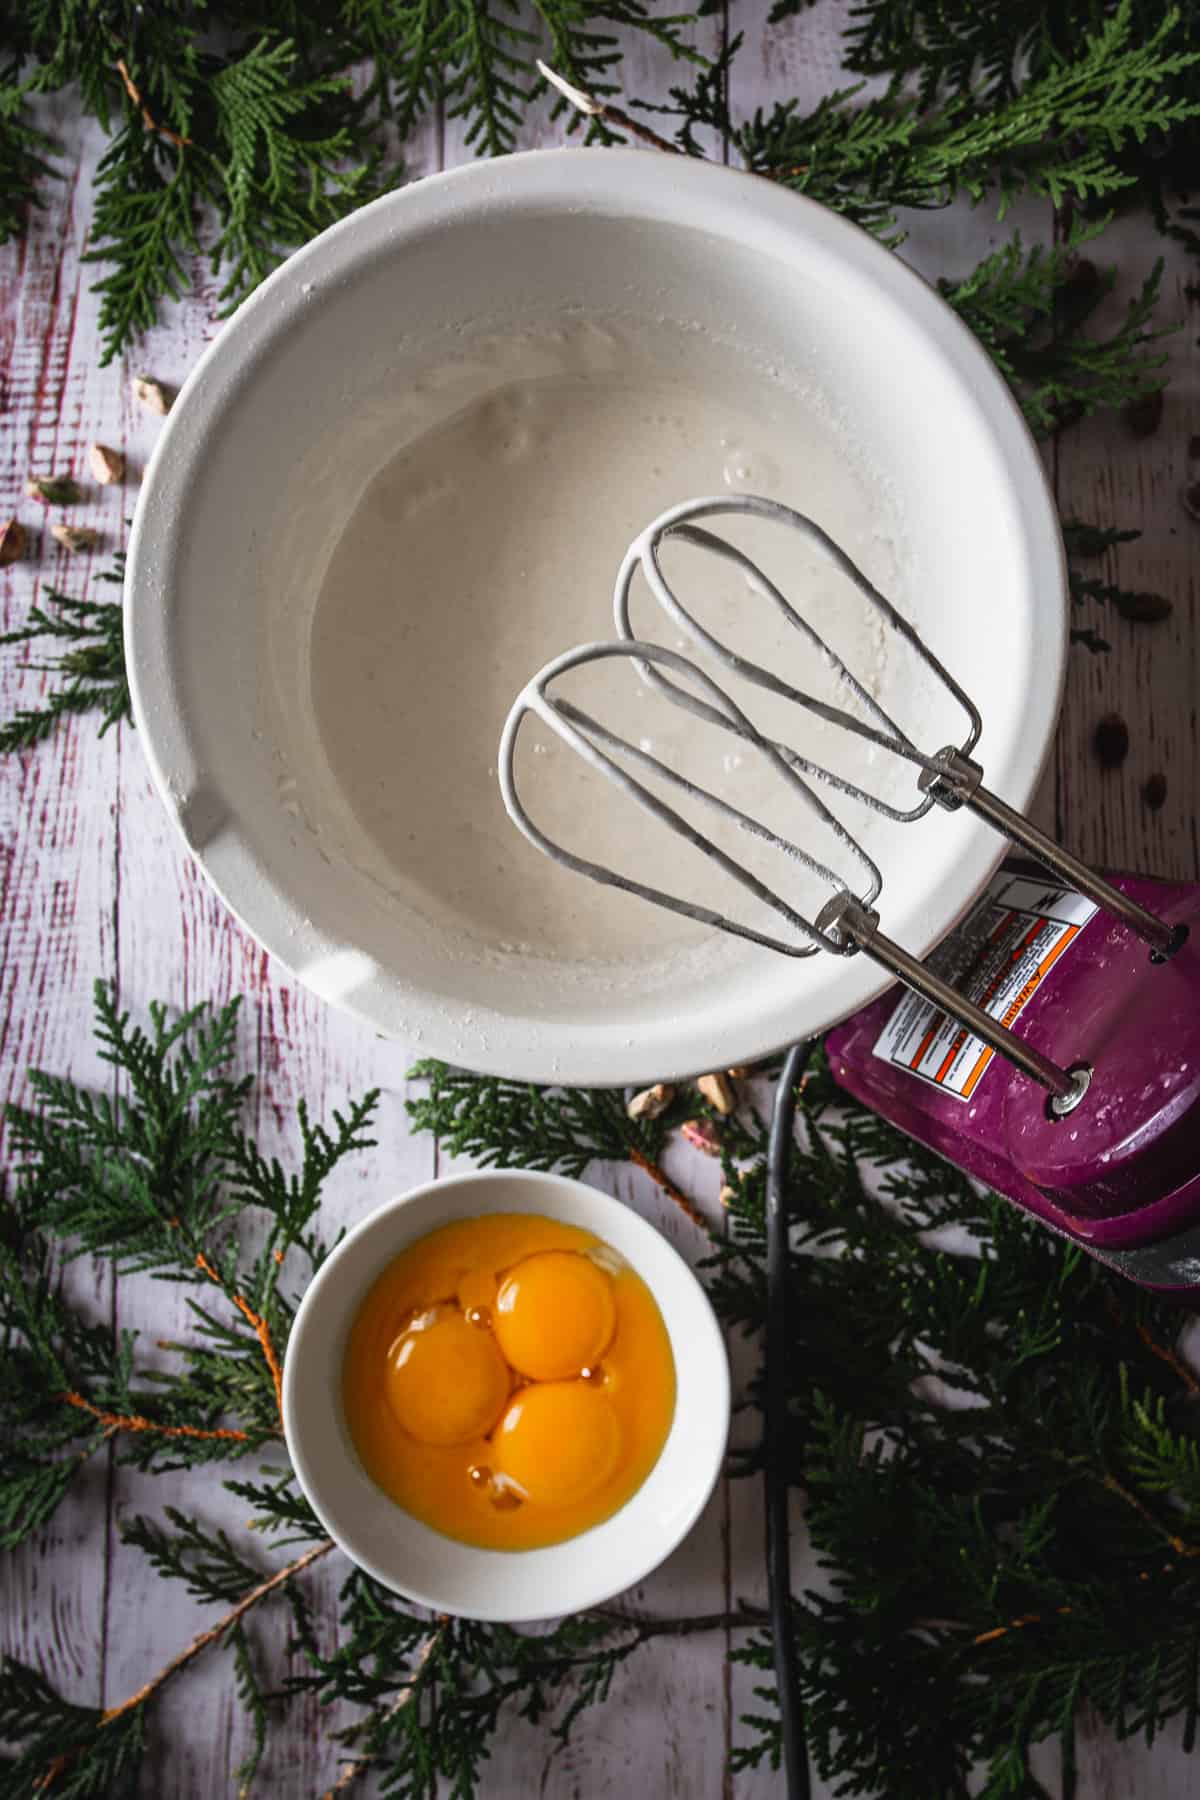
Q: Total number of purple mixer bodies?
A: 1